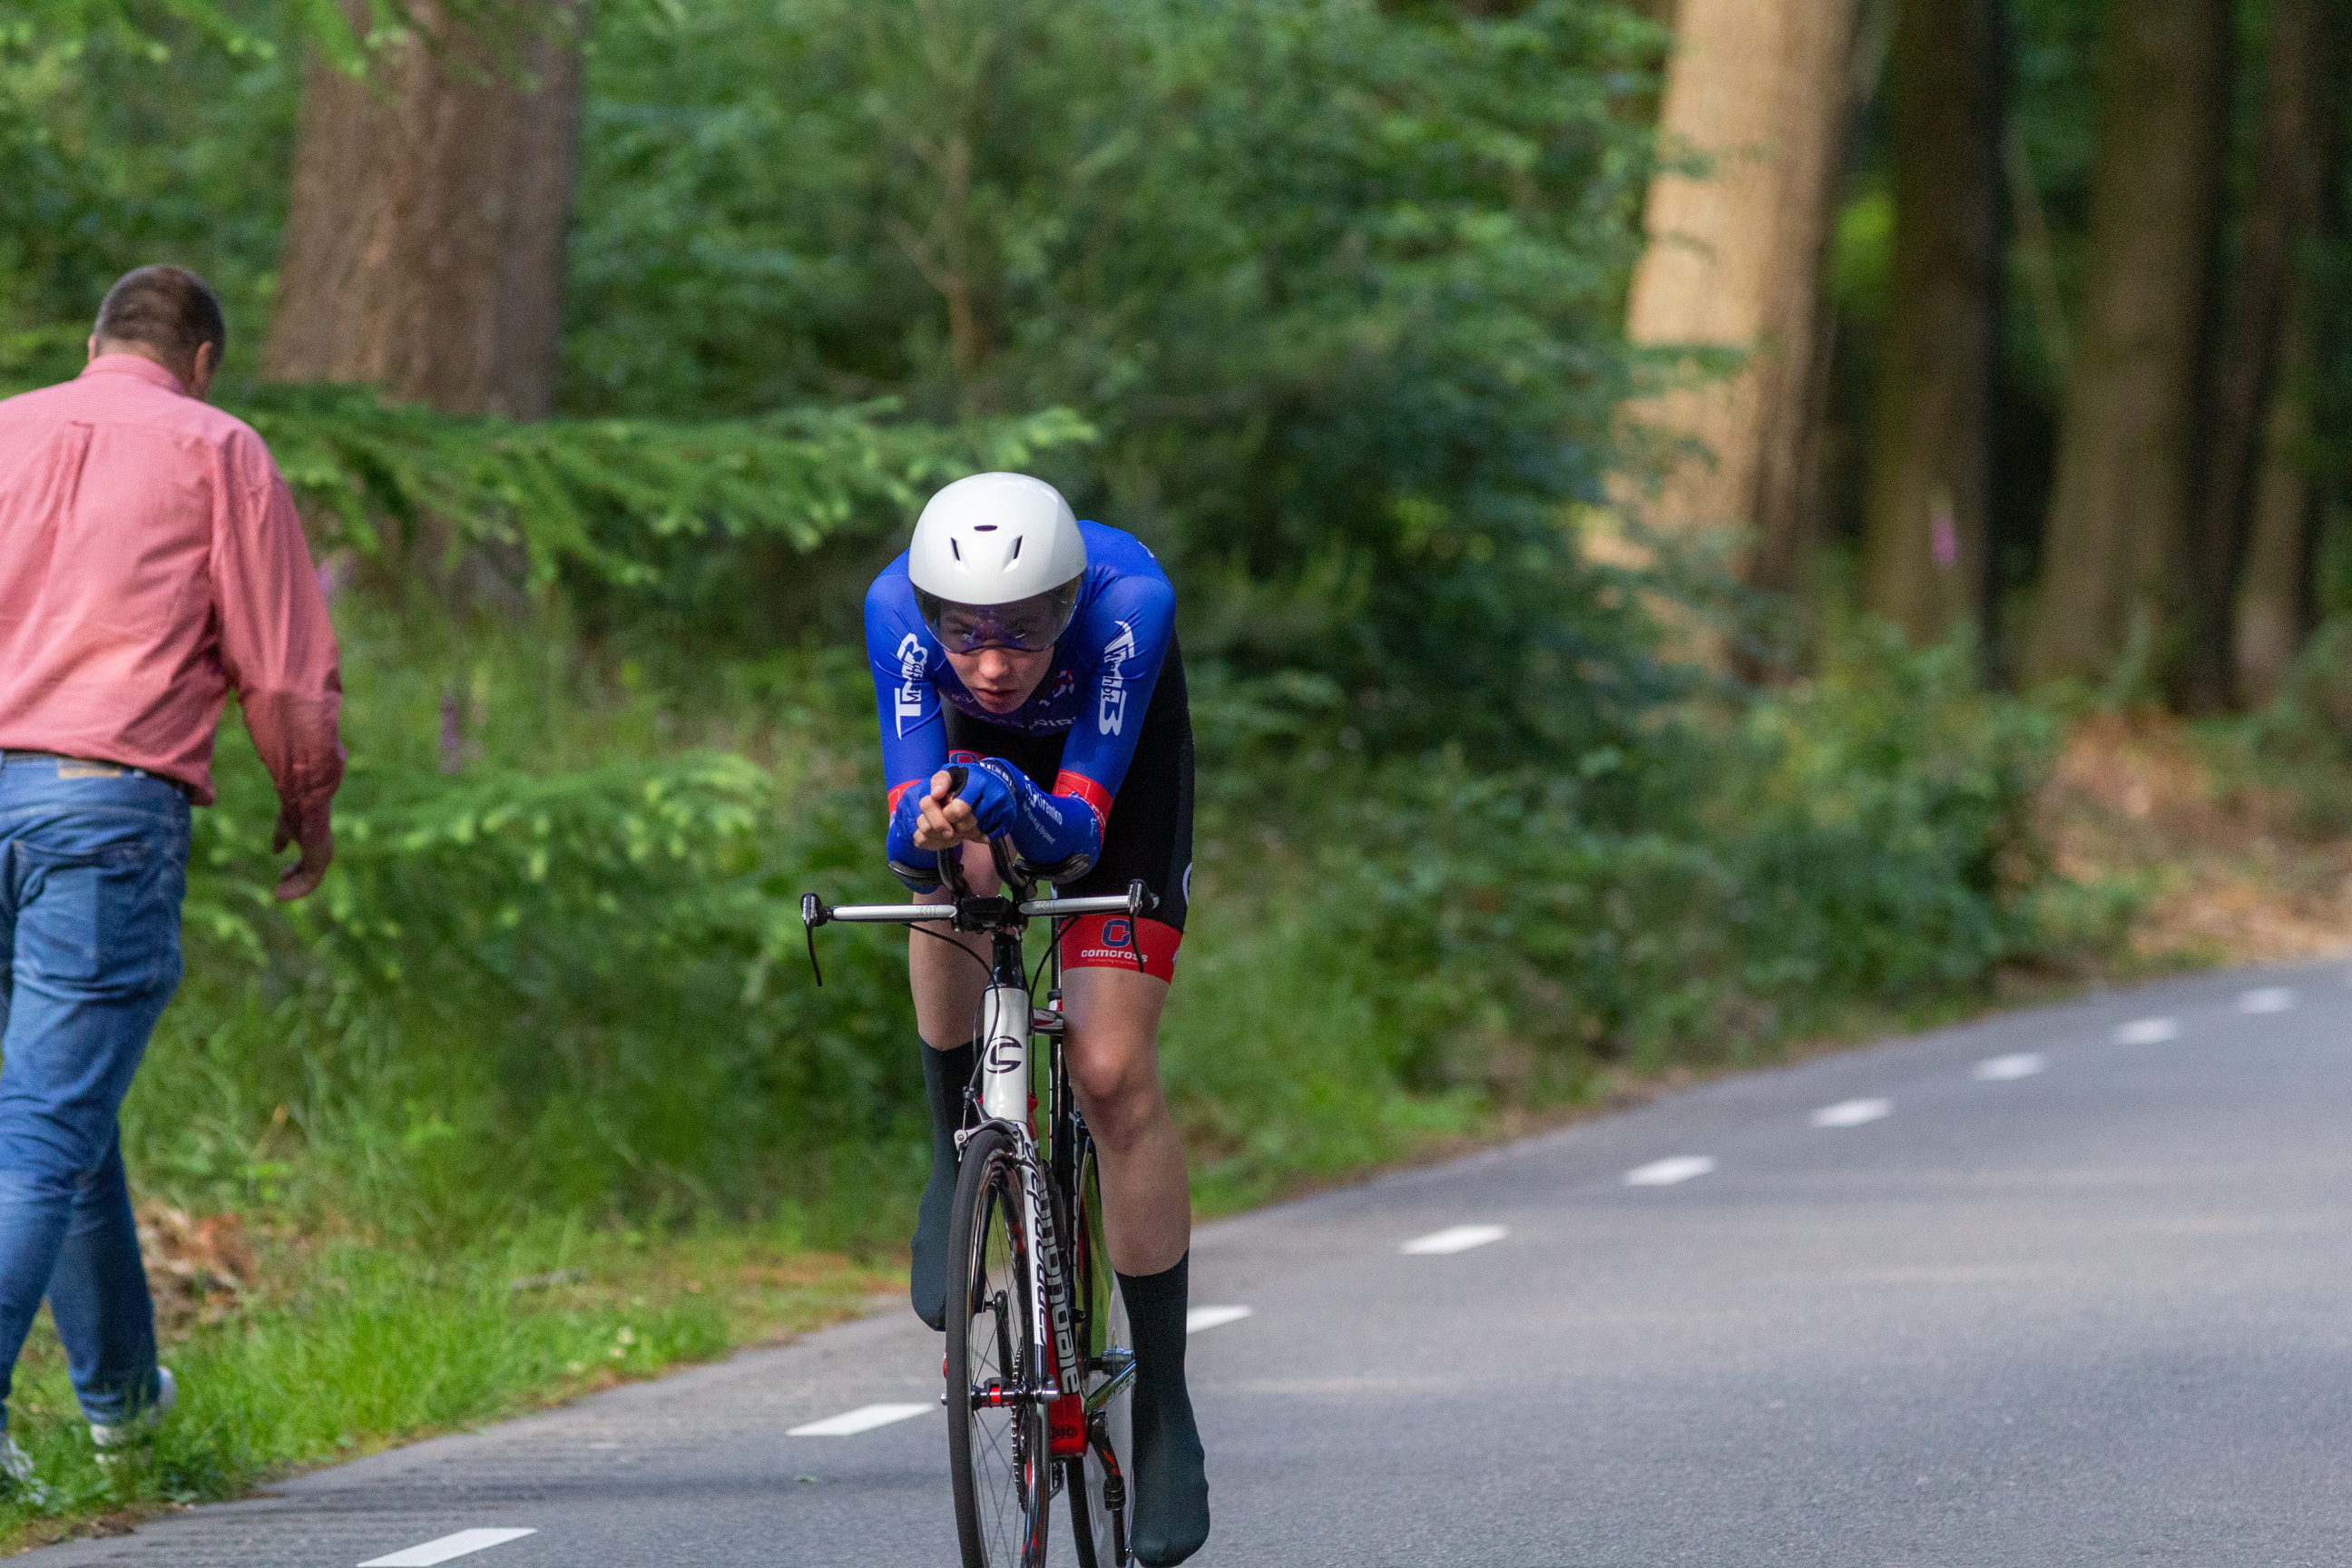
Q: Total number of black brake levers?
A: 2